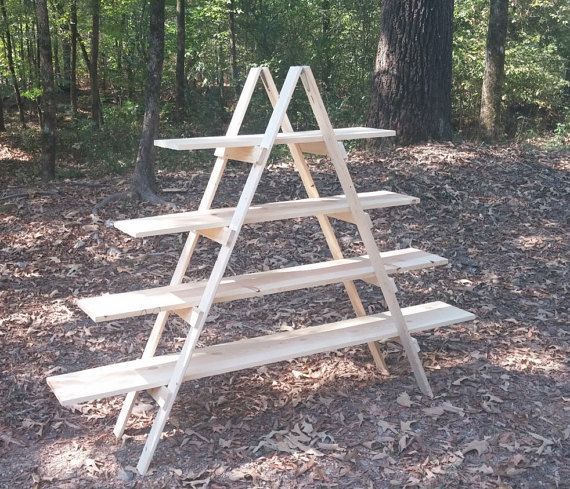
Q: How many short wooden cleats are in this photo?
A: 8